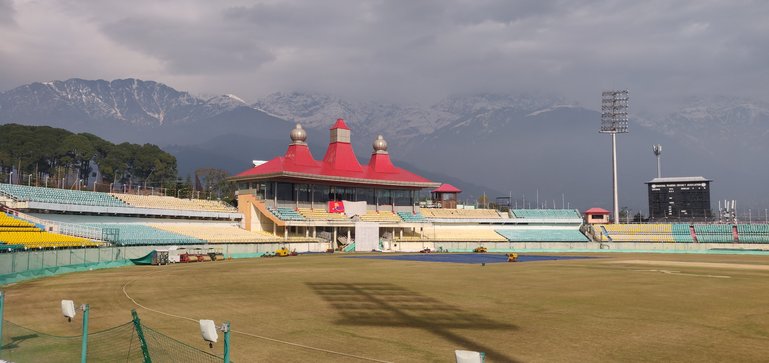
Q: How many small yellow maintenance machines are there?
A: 3